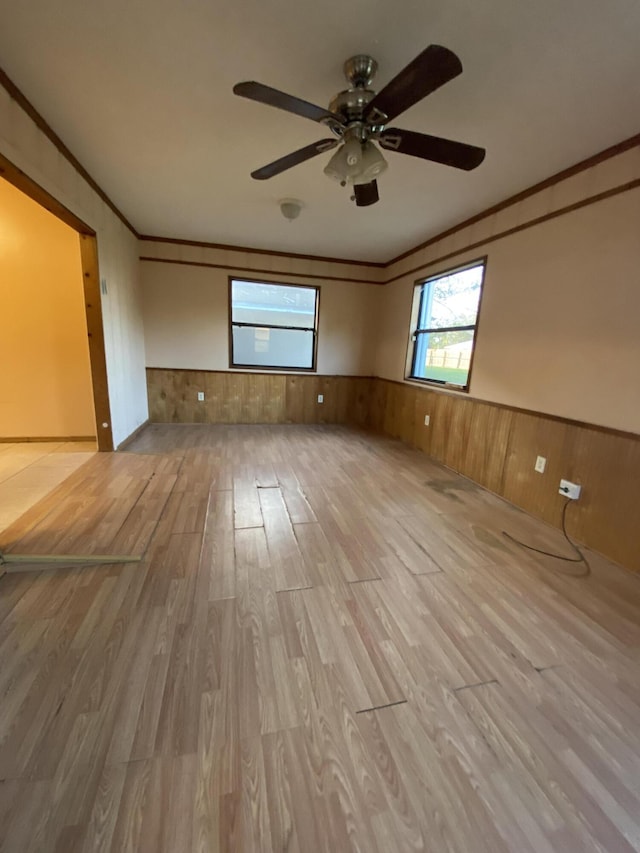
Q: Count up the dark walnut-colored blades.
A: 5